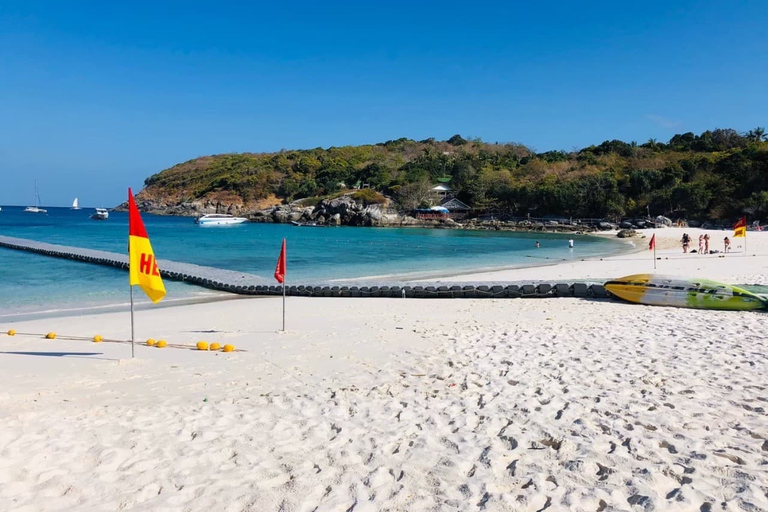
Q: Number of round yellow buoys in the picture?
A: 8